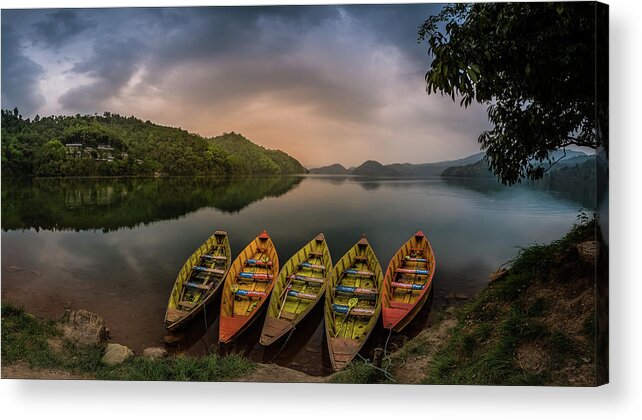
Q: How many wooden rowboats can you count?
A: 5